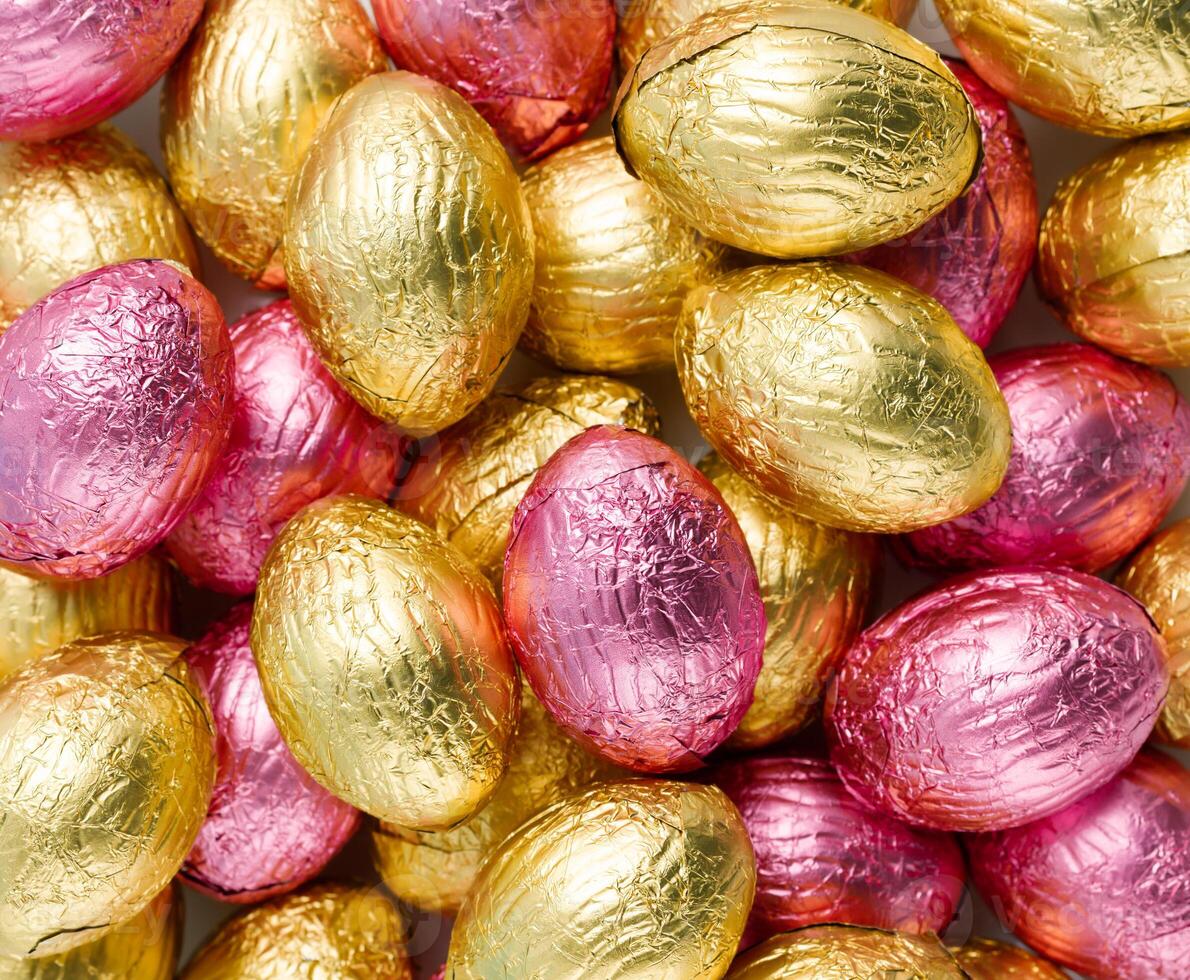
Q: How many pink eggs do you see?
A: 11